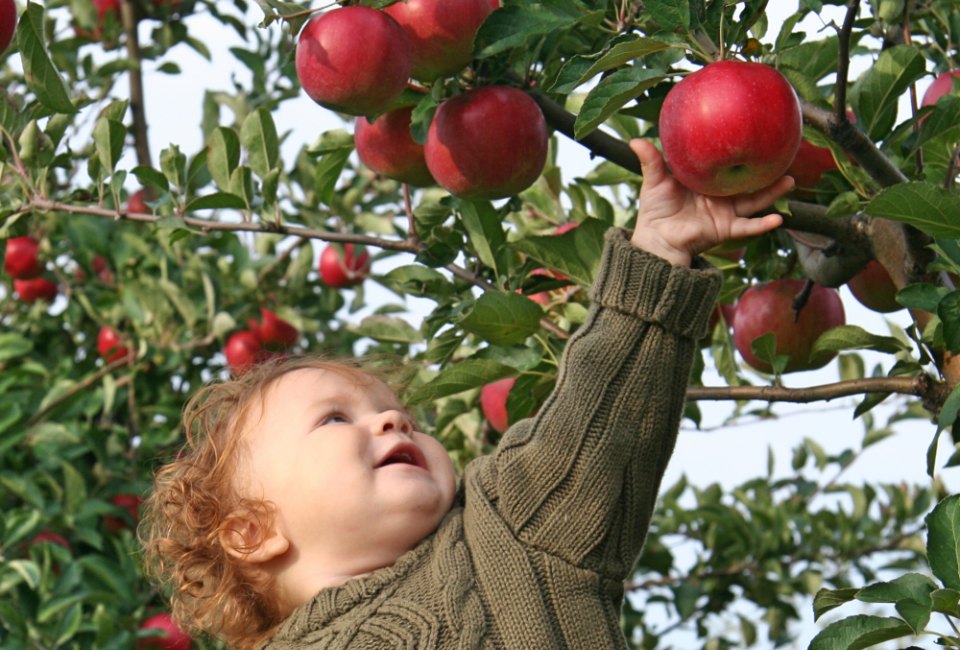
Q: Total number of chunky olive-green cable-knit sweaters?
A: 1